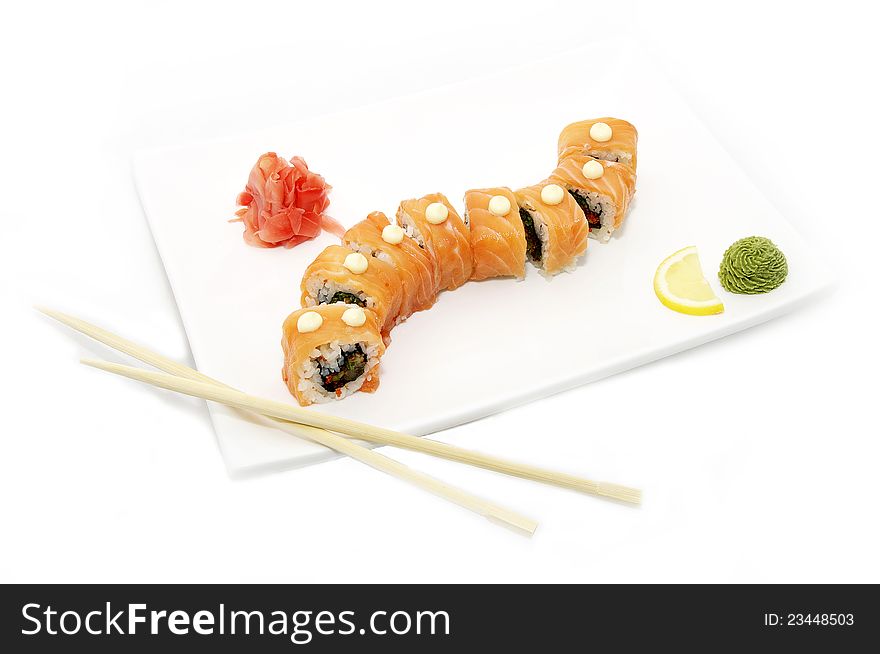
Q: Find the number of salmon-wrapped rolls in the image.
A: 8